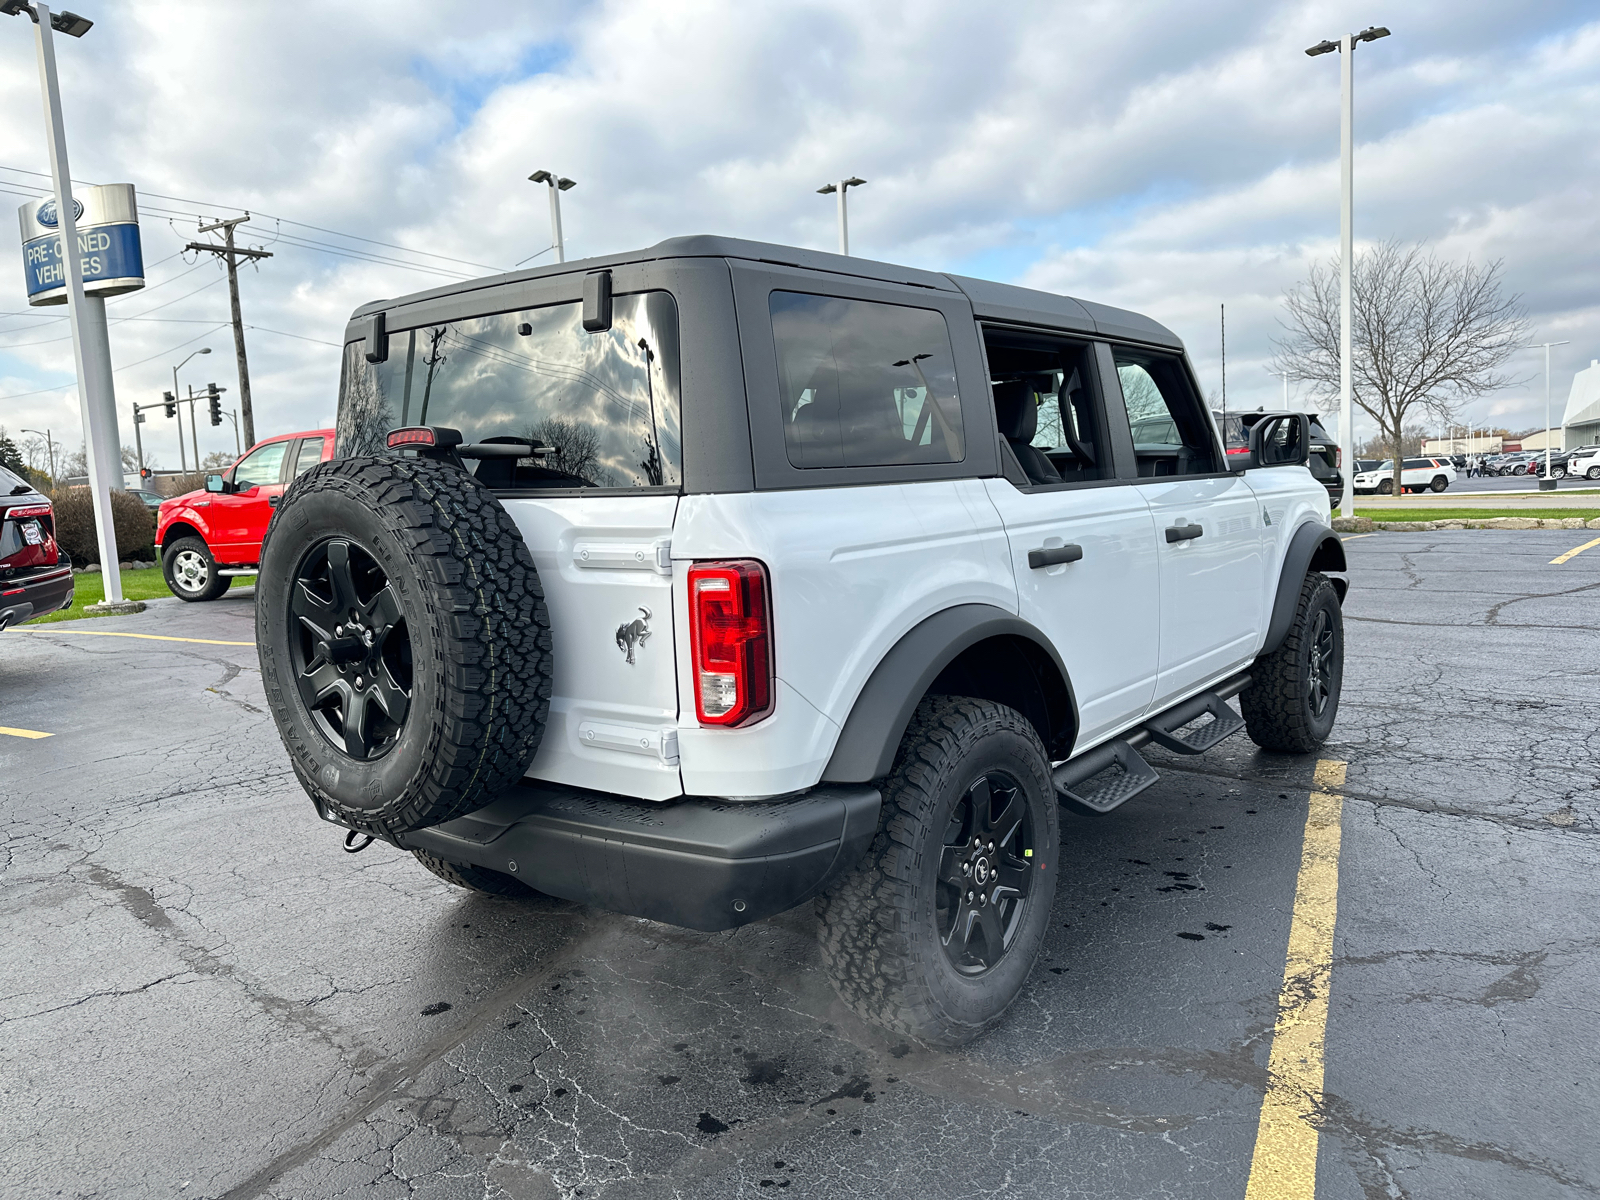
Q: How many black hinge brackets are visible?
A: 2